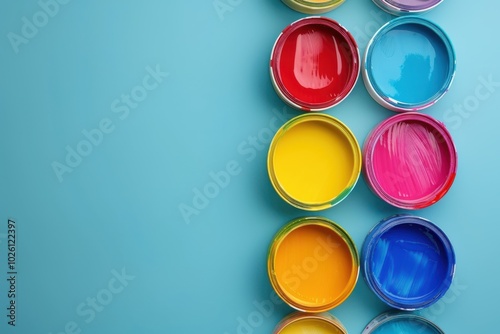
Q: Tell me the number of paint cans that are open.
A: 10